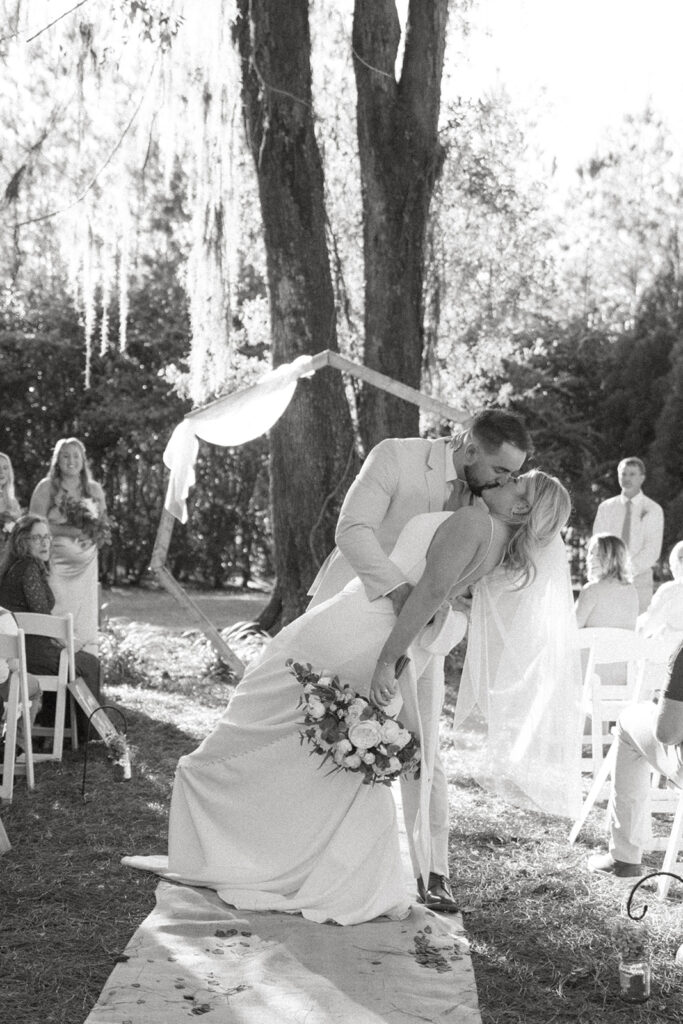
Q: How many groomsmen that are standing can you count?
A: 1